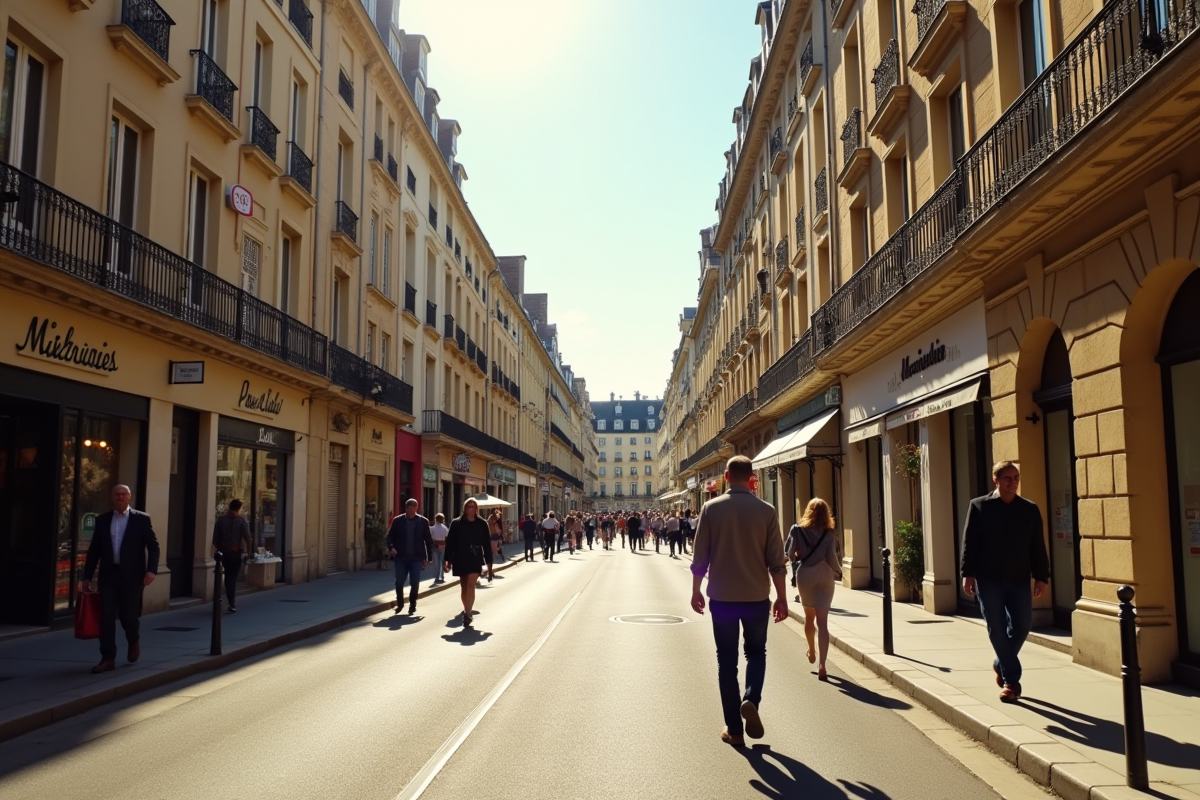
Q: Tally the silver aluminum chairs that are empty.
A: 0